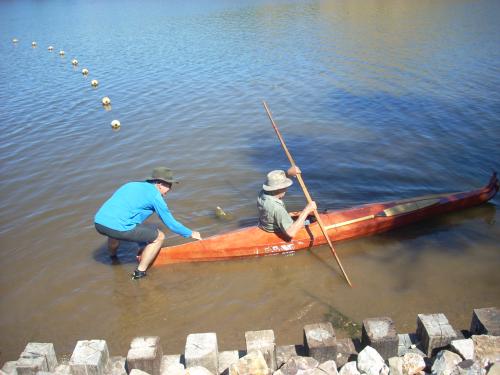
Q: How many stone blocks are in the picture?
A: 9